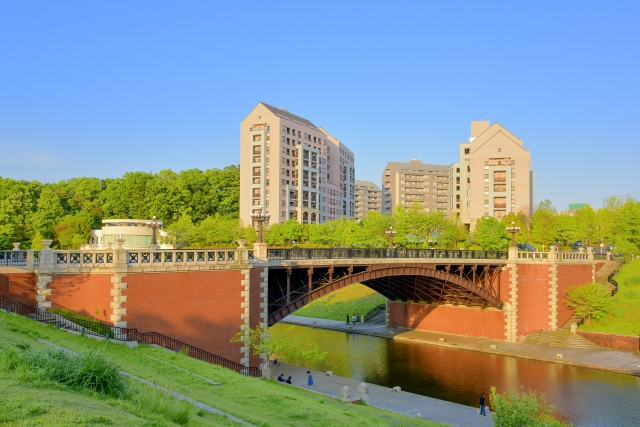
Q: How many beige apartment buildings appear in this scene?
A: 4